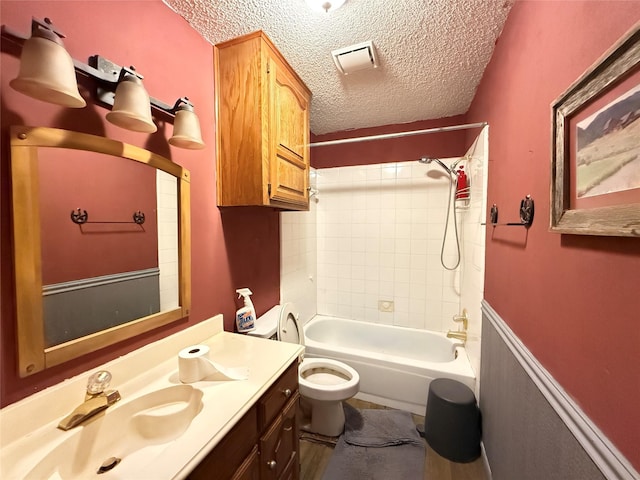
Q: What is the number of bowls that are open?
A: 1